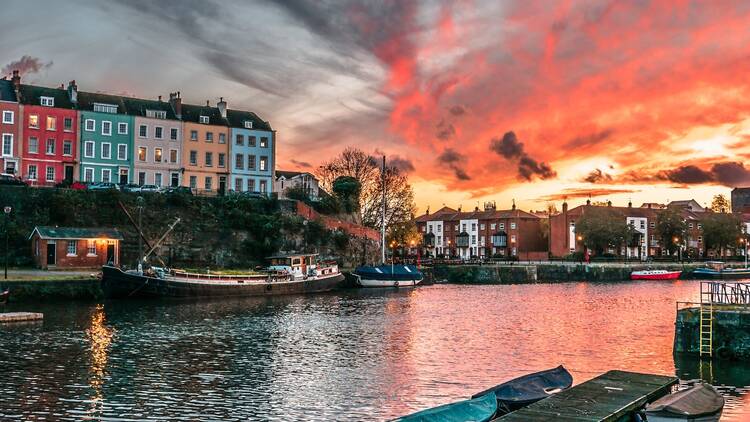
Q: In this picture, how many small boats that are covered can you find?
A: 3